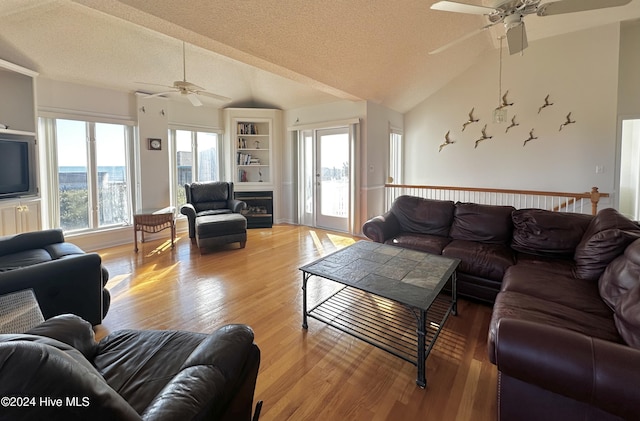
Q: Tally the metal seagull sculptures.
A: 8